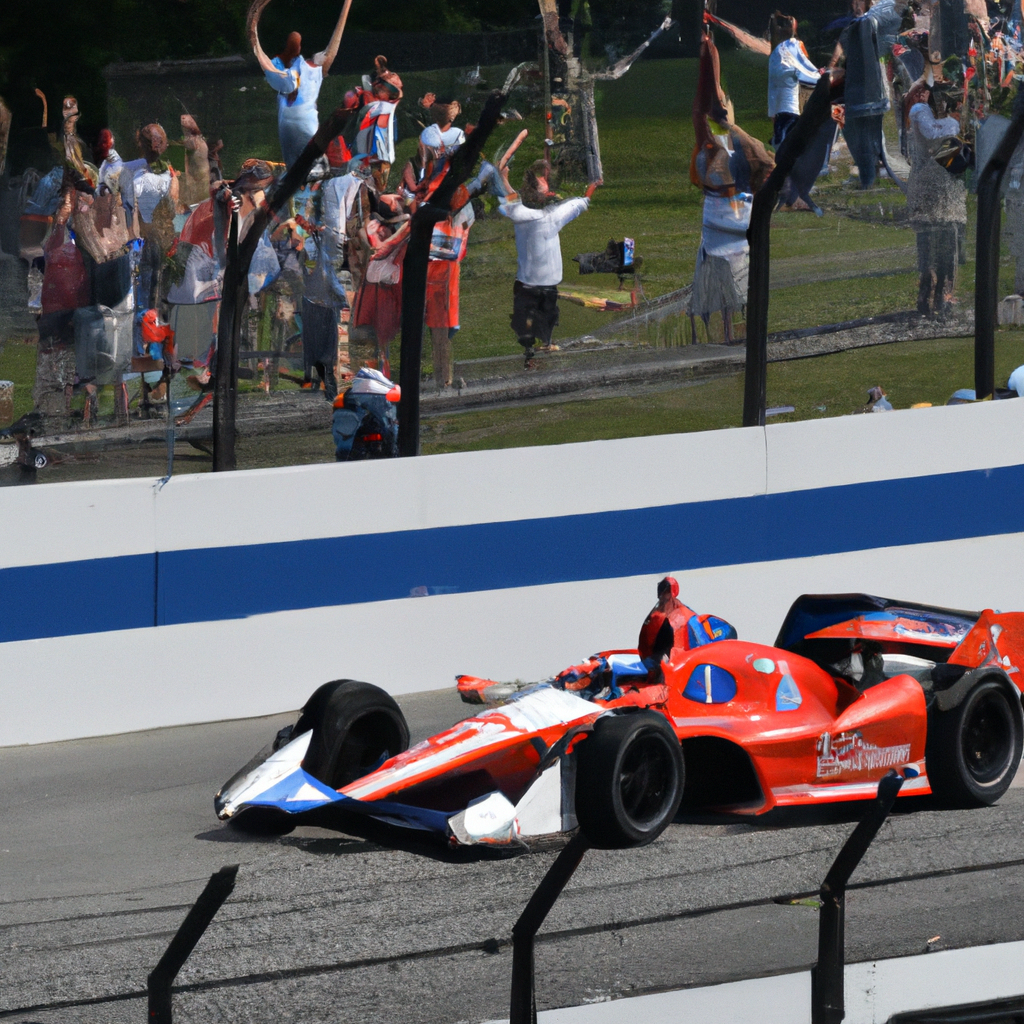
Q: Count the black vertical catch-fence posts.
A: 7